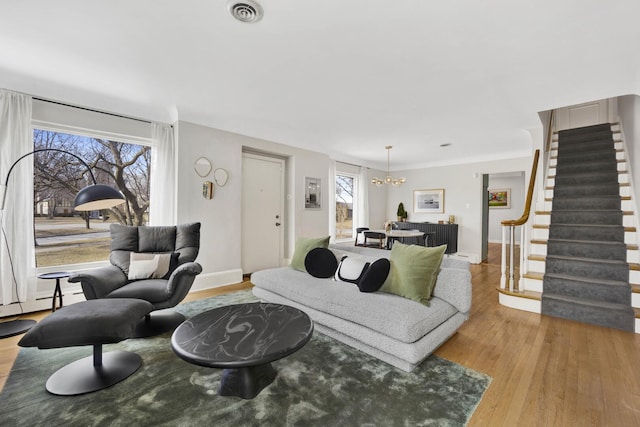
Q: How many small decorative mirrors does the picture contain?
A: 3